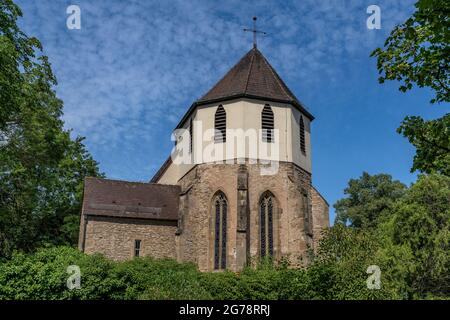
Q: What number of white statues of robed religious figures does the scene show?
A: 0